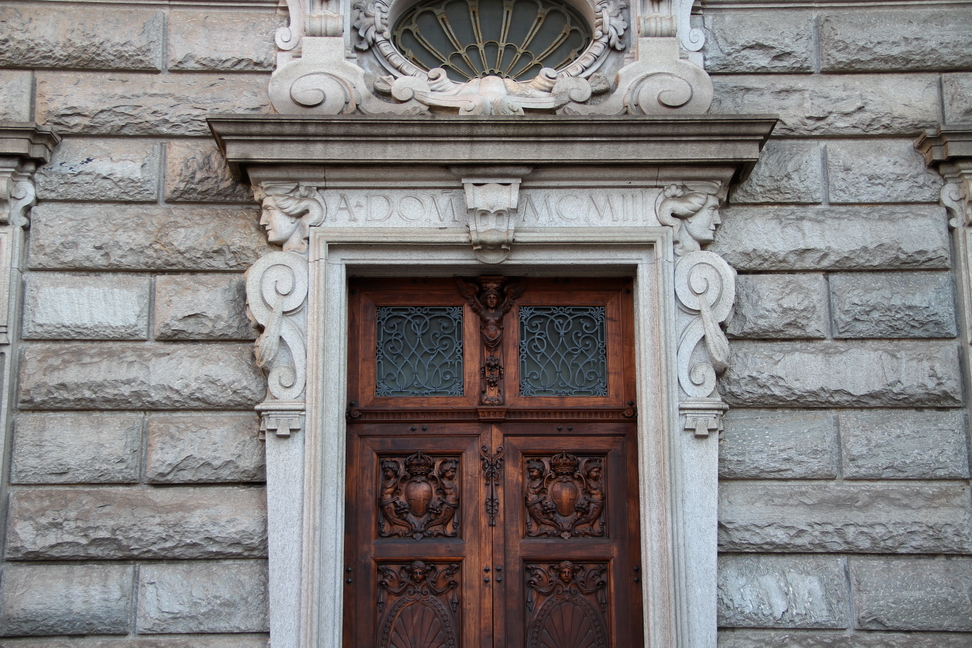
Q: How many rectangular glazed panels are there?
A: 2